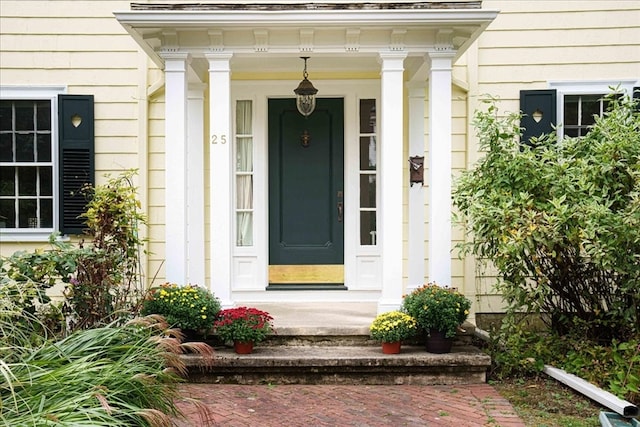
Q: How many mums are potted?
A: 4